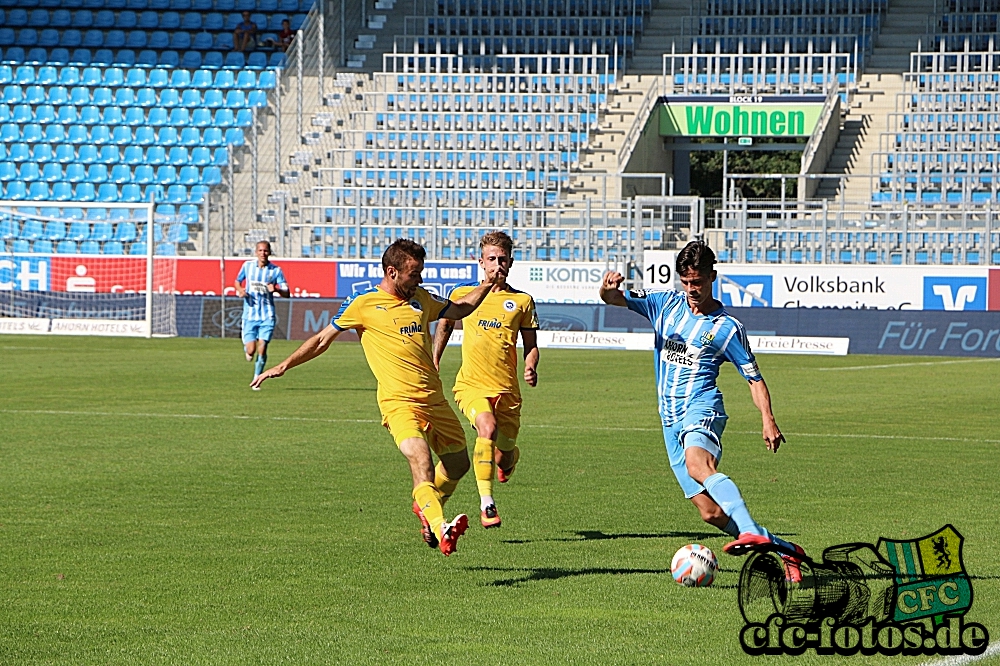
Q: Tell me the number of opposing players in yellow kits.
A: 2